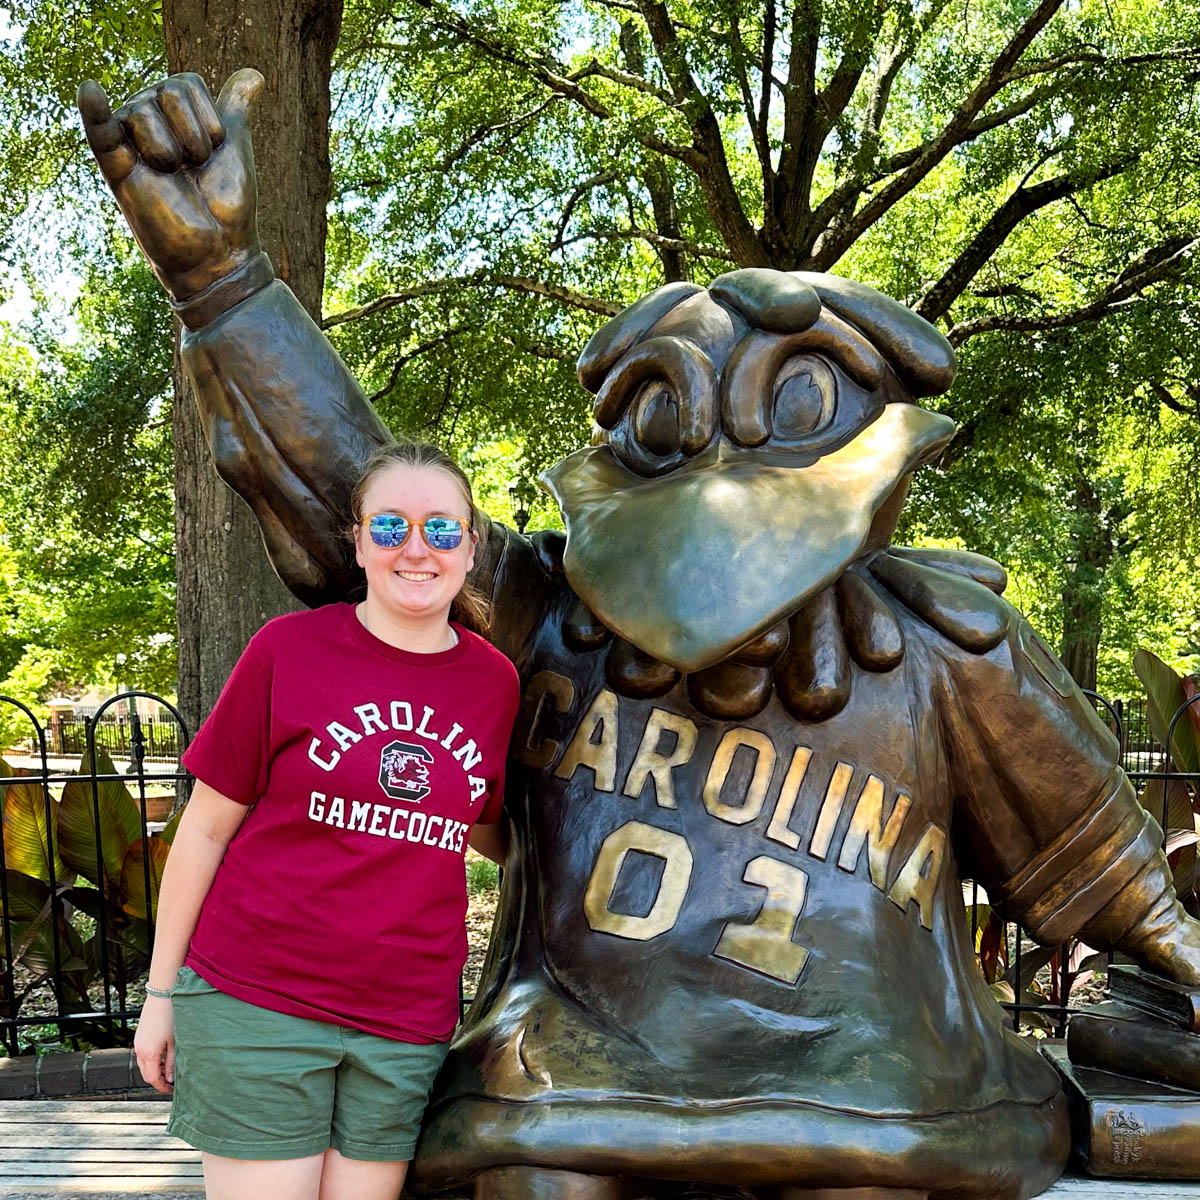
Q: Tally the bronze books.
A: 3